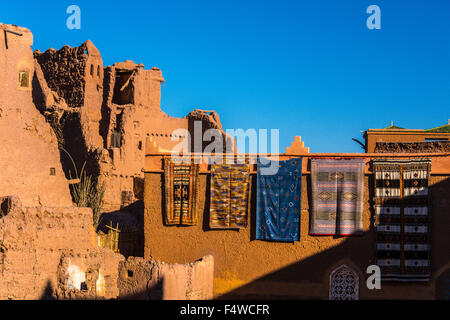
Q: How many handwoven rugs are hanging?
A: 5